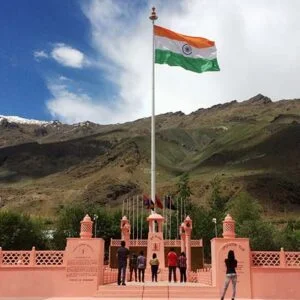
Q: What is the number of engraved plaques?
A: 2